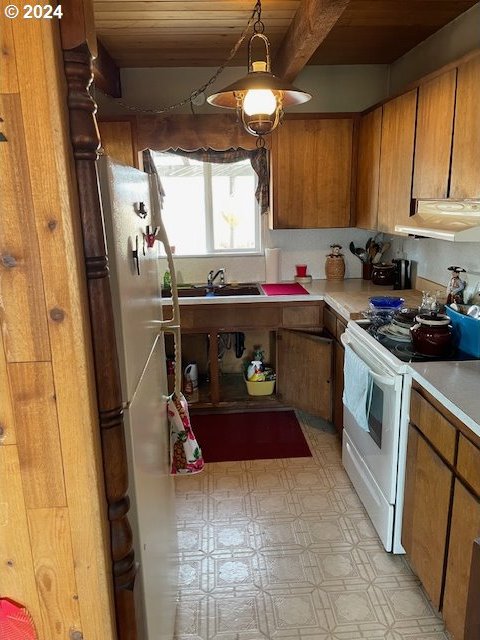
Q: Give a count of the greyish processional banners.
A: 0